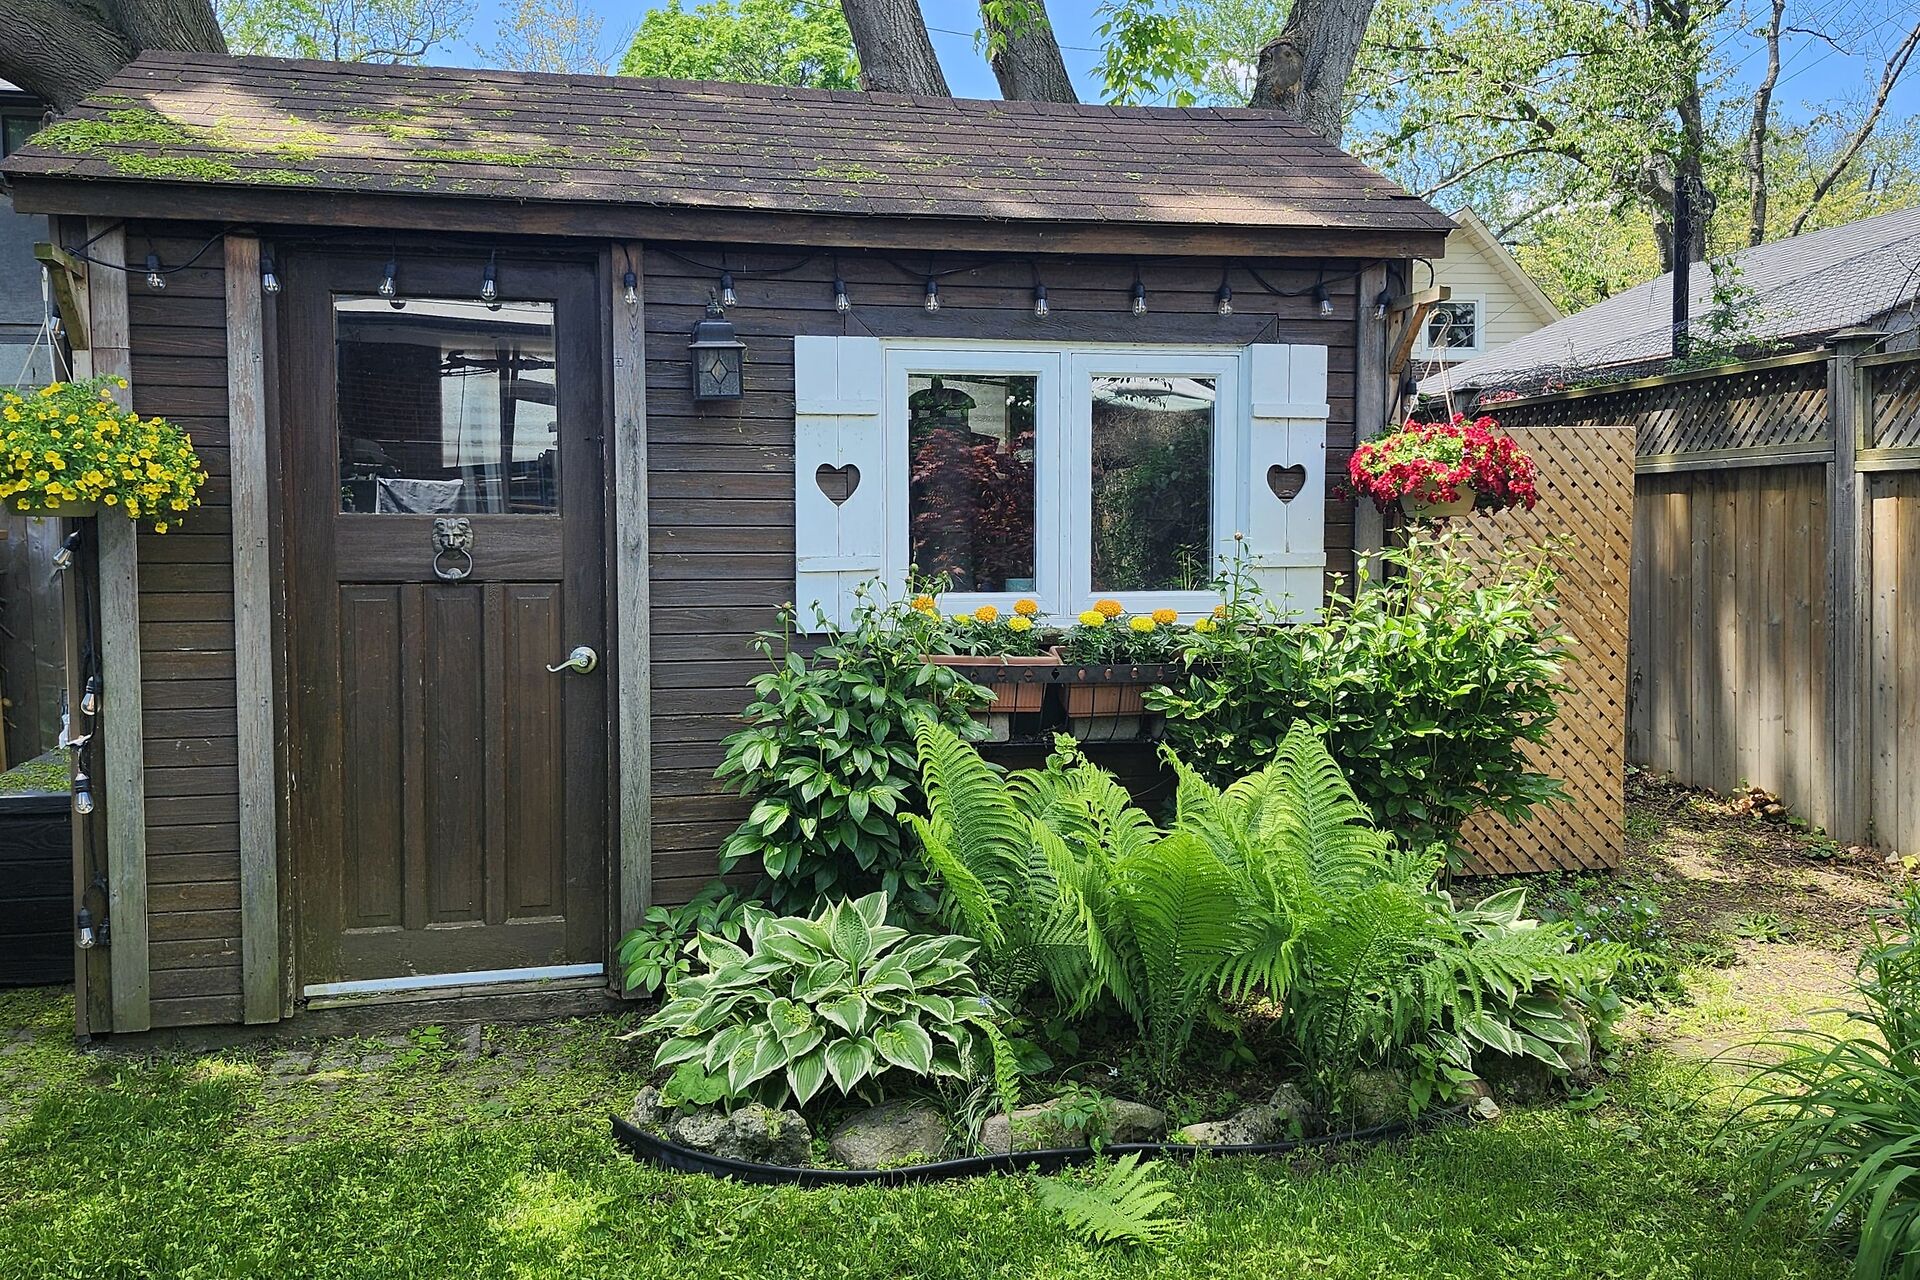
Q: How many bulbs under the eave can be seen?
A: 13